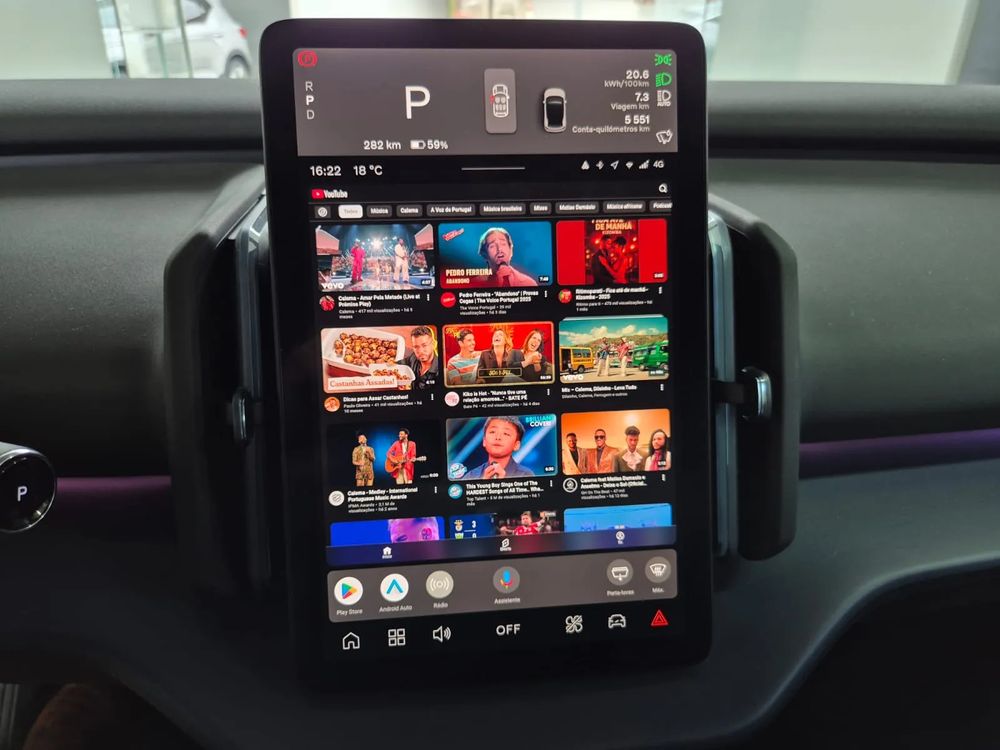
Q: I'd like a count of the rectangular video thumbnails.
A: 12